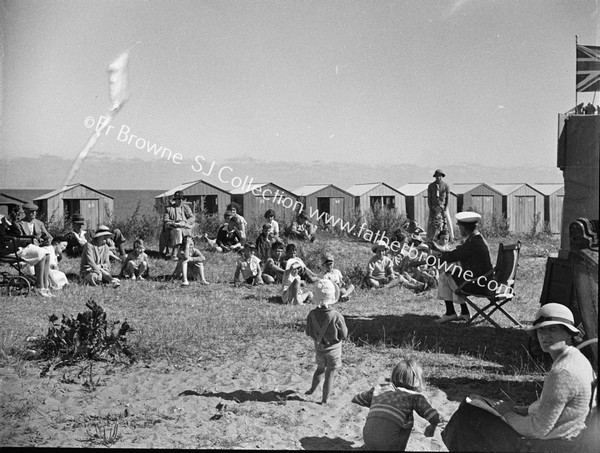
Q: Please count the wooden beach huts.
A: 10